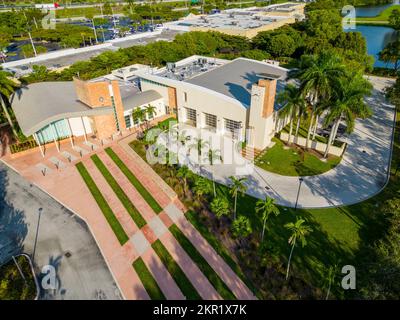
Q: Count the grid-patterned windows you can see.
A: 3